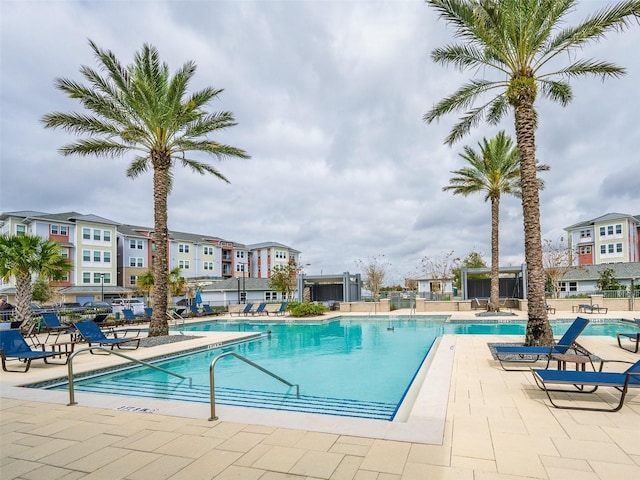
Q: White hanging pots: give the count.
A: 0